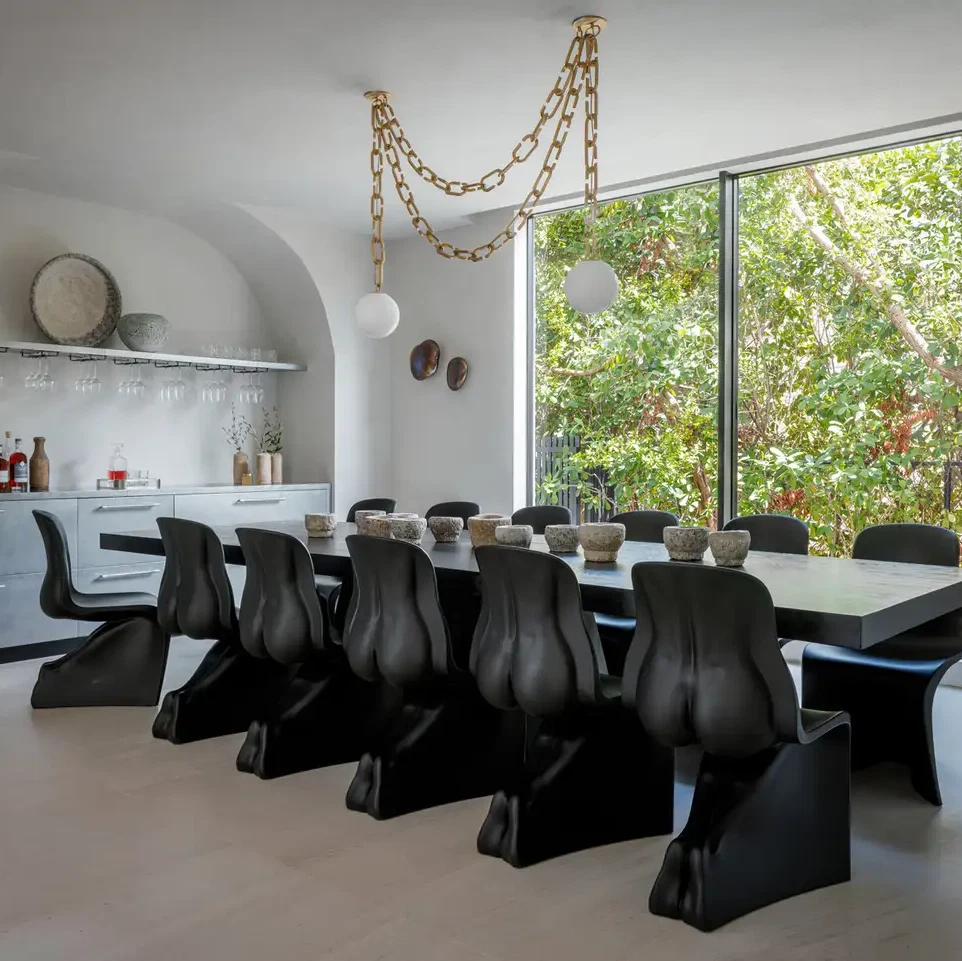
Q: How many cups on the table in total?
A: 12